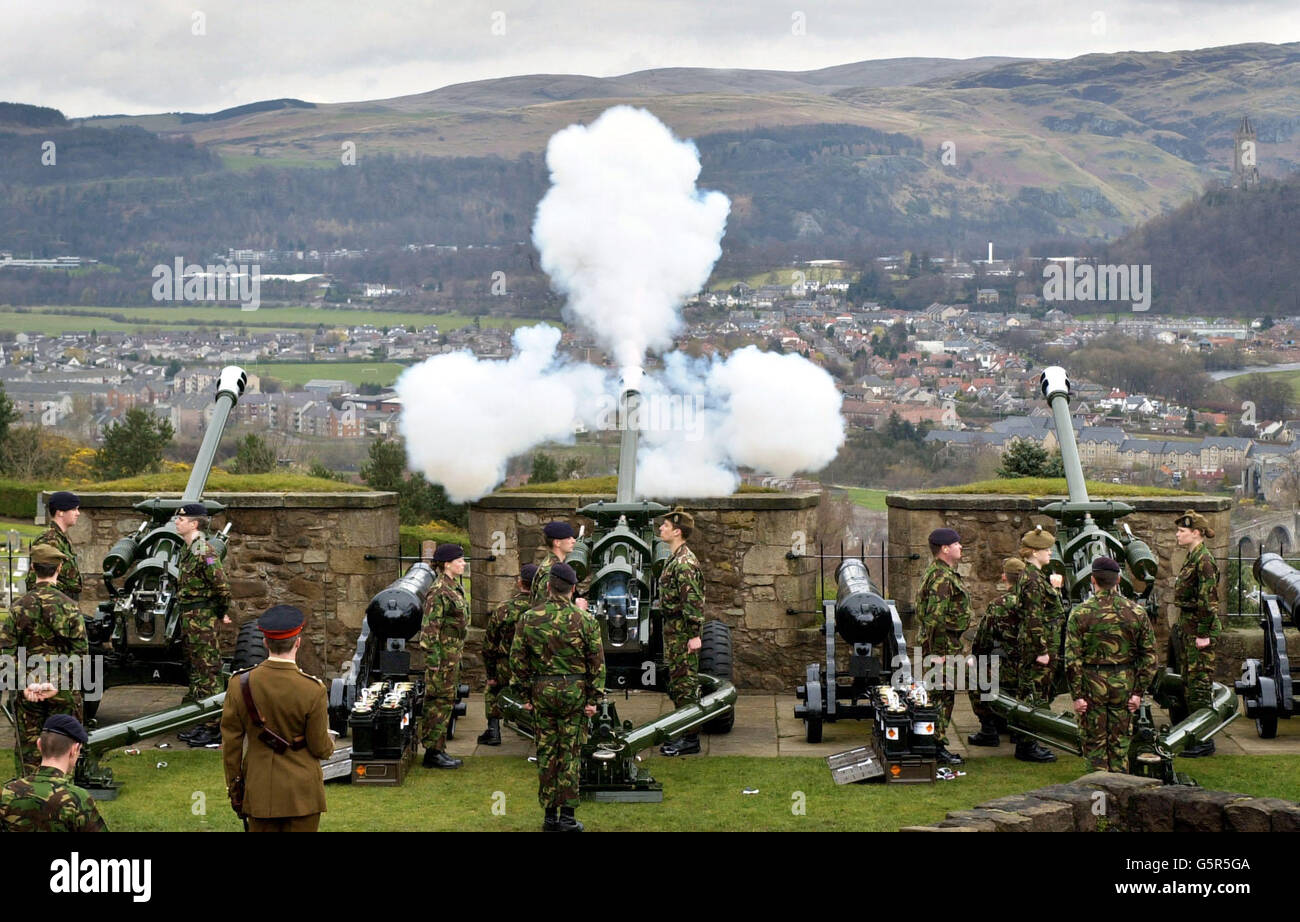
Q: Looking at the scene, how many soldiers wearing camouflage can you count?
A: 14